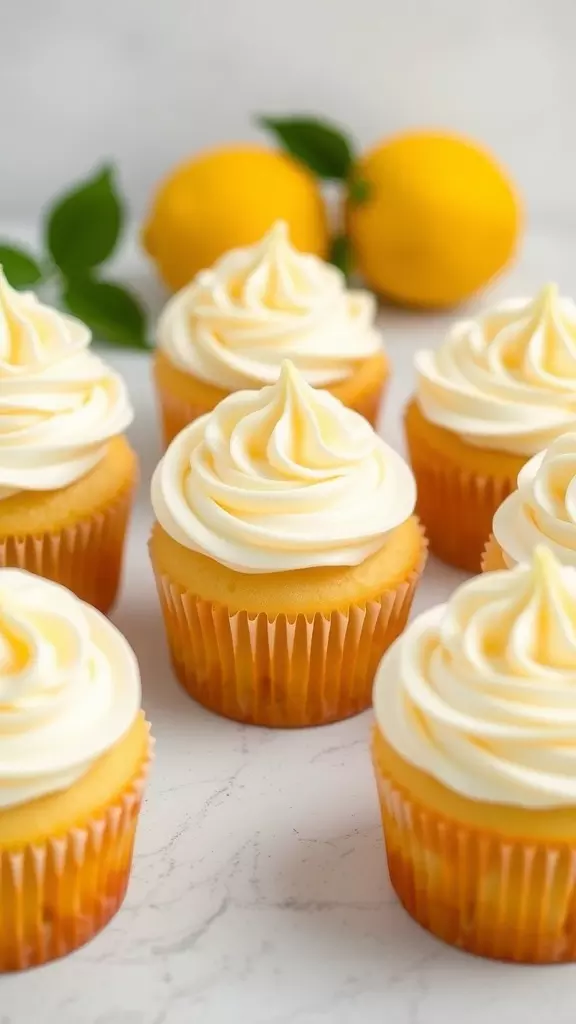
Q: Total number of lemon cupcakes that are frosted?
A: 7